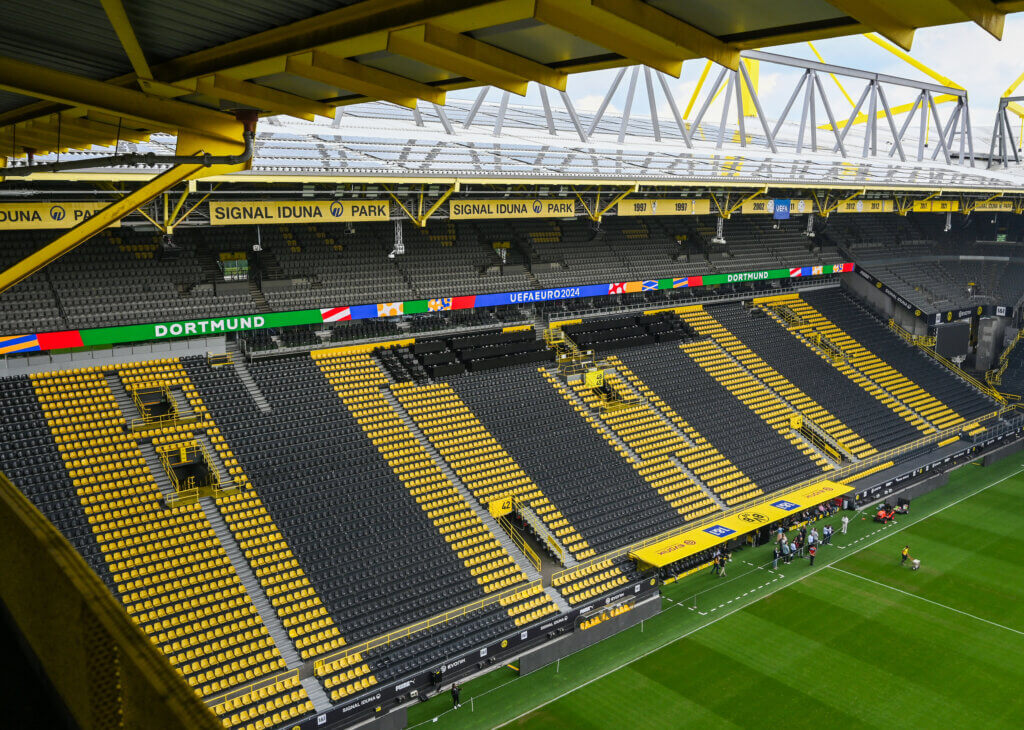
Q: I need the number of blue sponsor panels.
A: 2